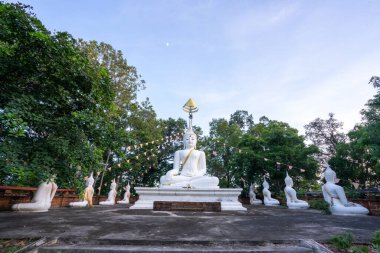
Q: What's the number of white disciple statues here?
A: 8